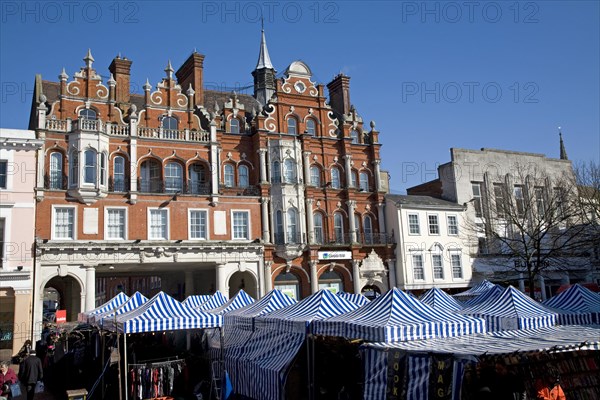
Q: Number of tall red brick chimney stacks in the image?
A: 3